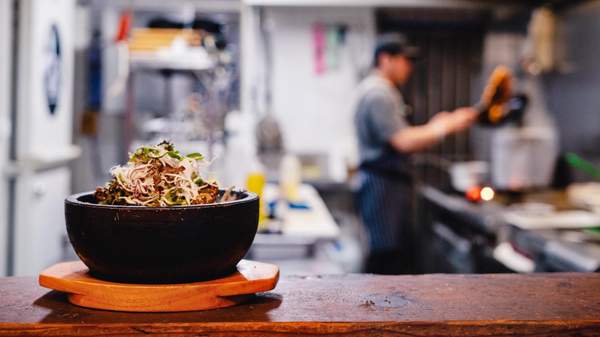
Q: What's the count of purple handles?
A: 0